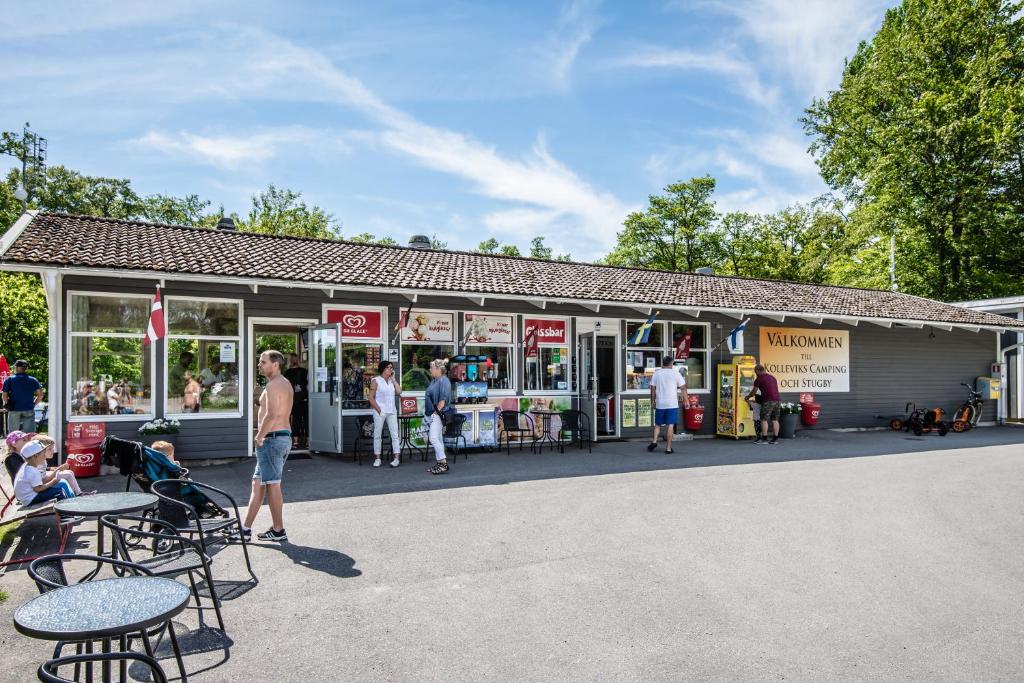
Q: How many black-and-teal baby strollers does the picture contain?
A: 1